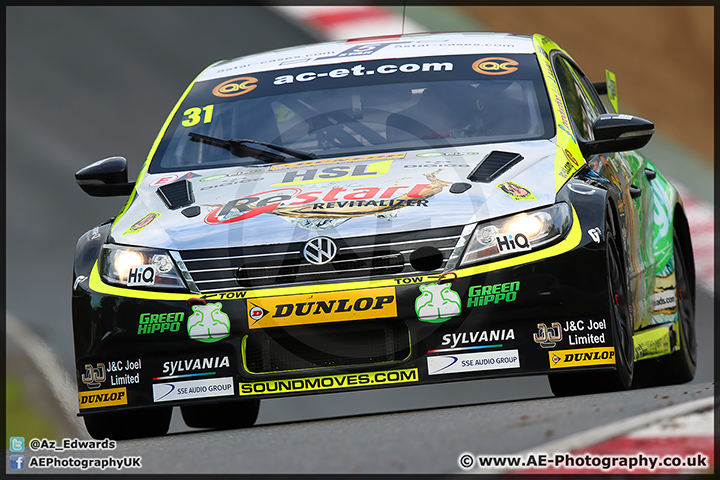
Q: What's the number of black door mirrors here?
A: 2